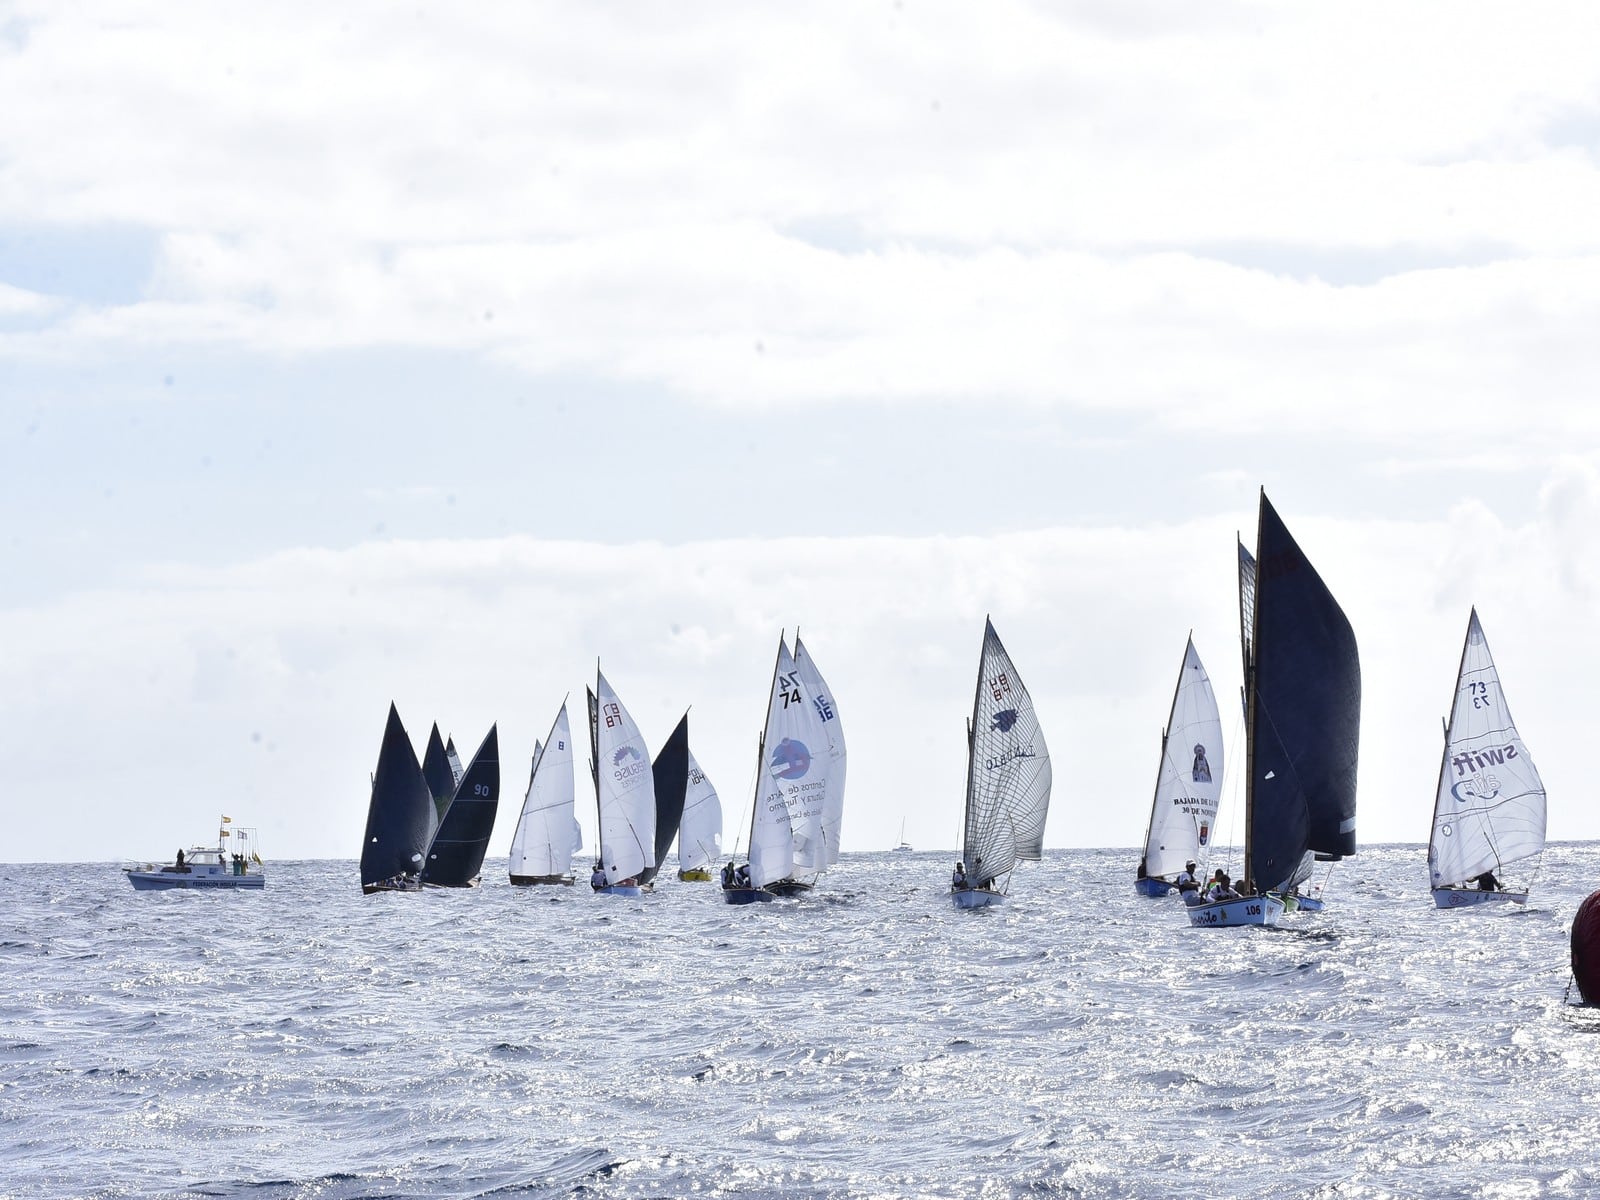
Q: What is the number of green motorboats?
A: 0